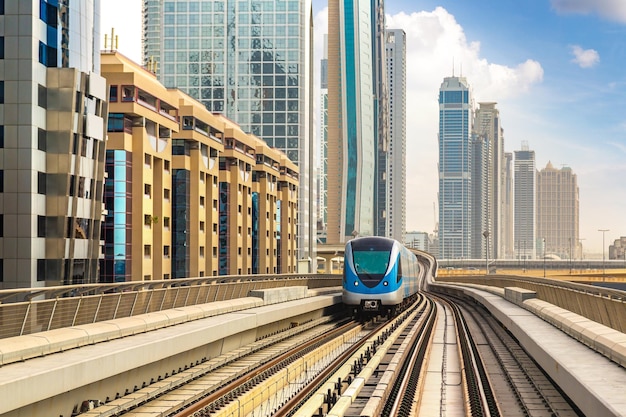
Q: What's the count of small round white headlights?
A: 2